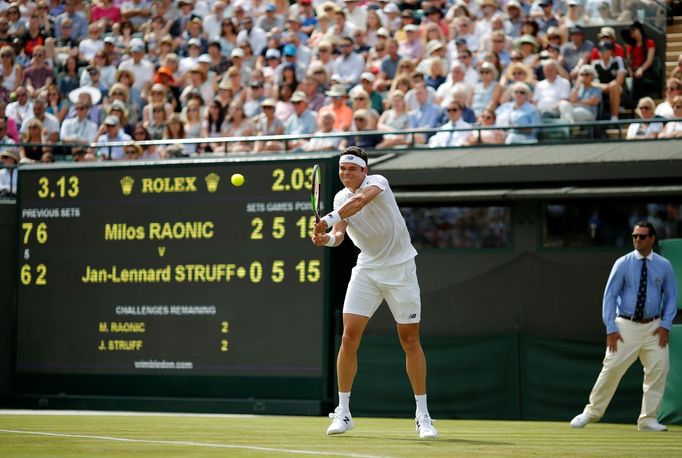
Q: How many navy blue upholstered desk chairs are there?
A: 0